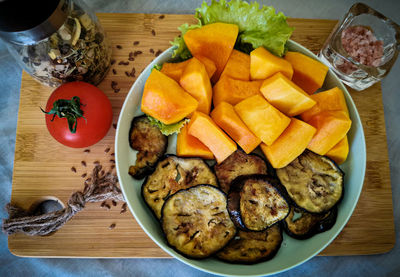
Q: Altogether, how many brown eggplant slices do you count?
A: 8